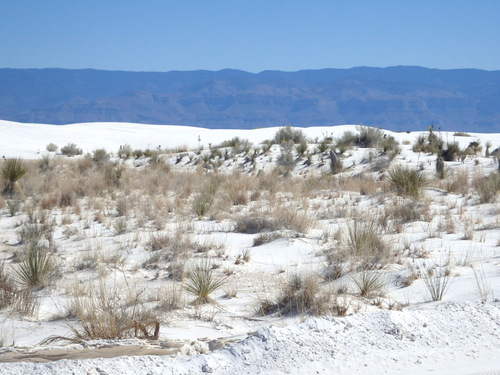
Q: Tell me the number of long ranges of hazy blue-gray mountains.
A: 1